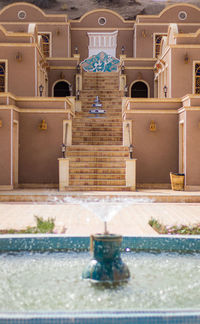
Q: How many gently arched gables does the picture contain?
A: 3